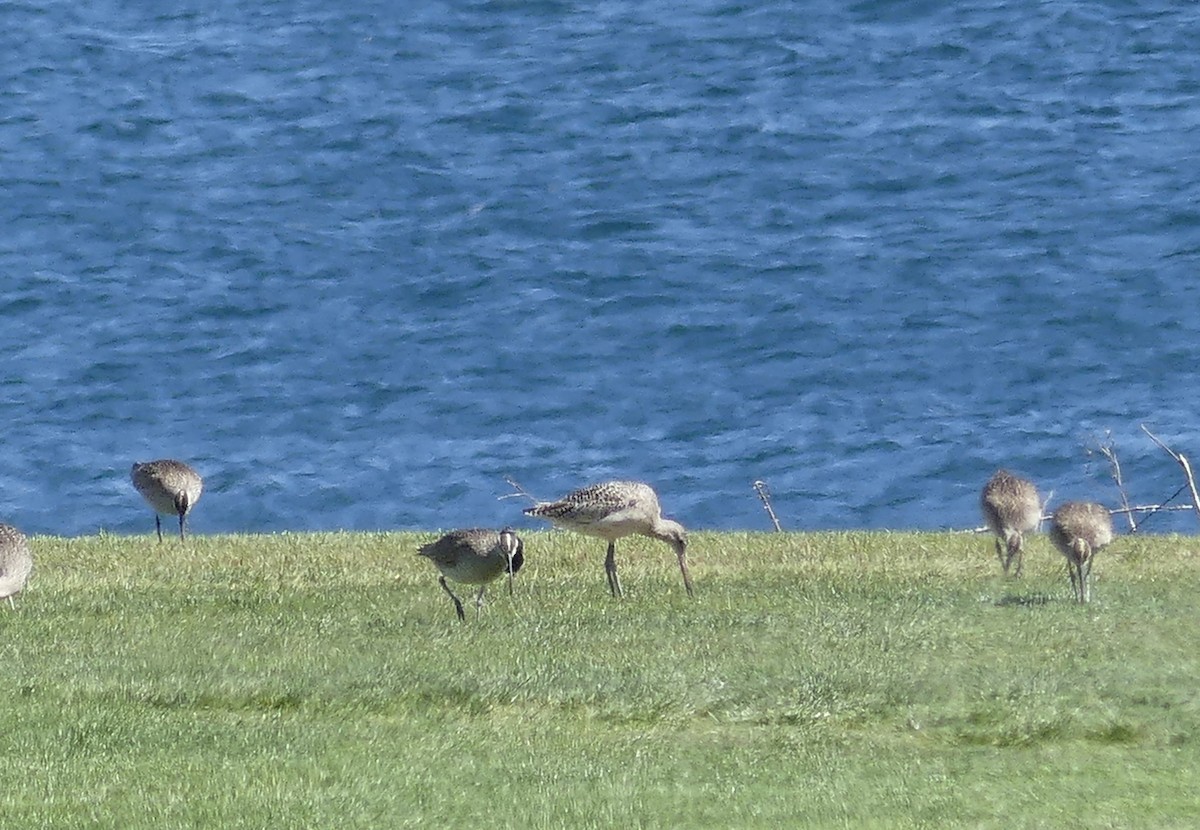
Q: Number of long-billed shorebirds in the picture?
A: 6